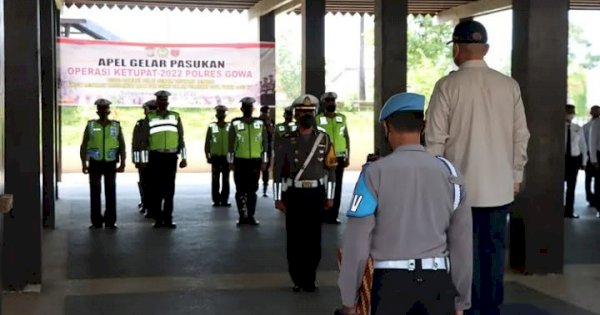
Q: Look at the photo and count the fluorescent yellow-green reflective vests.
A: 6